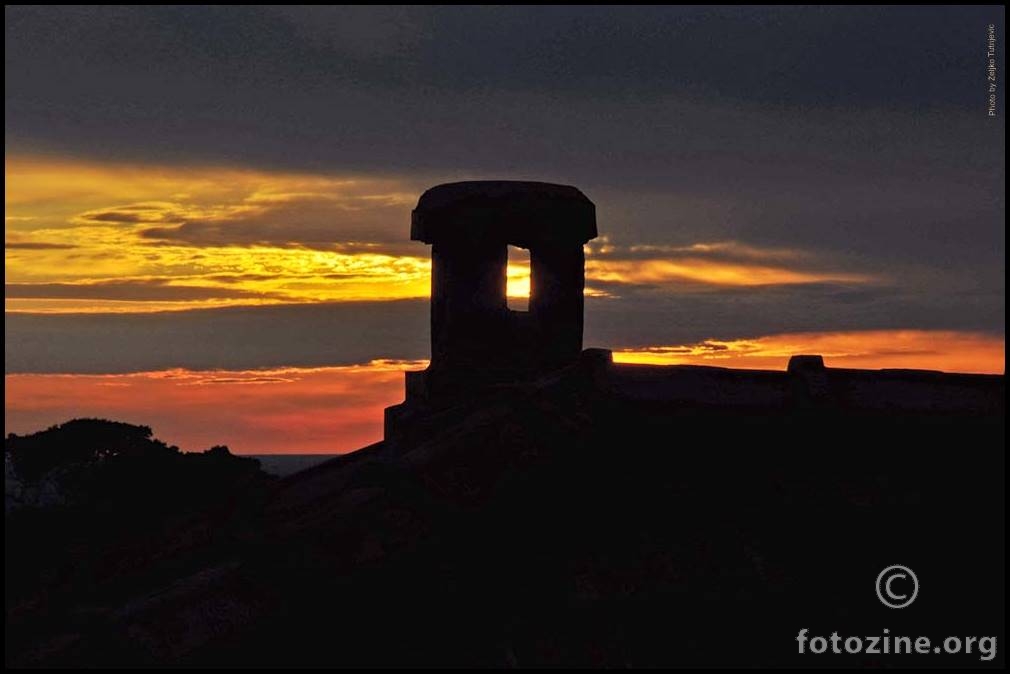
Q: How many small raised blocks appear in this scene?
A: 2